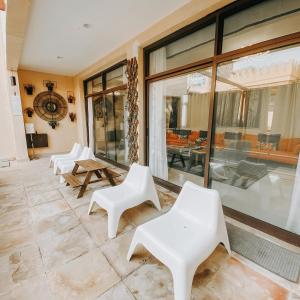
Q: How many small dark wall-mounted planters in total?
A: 6